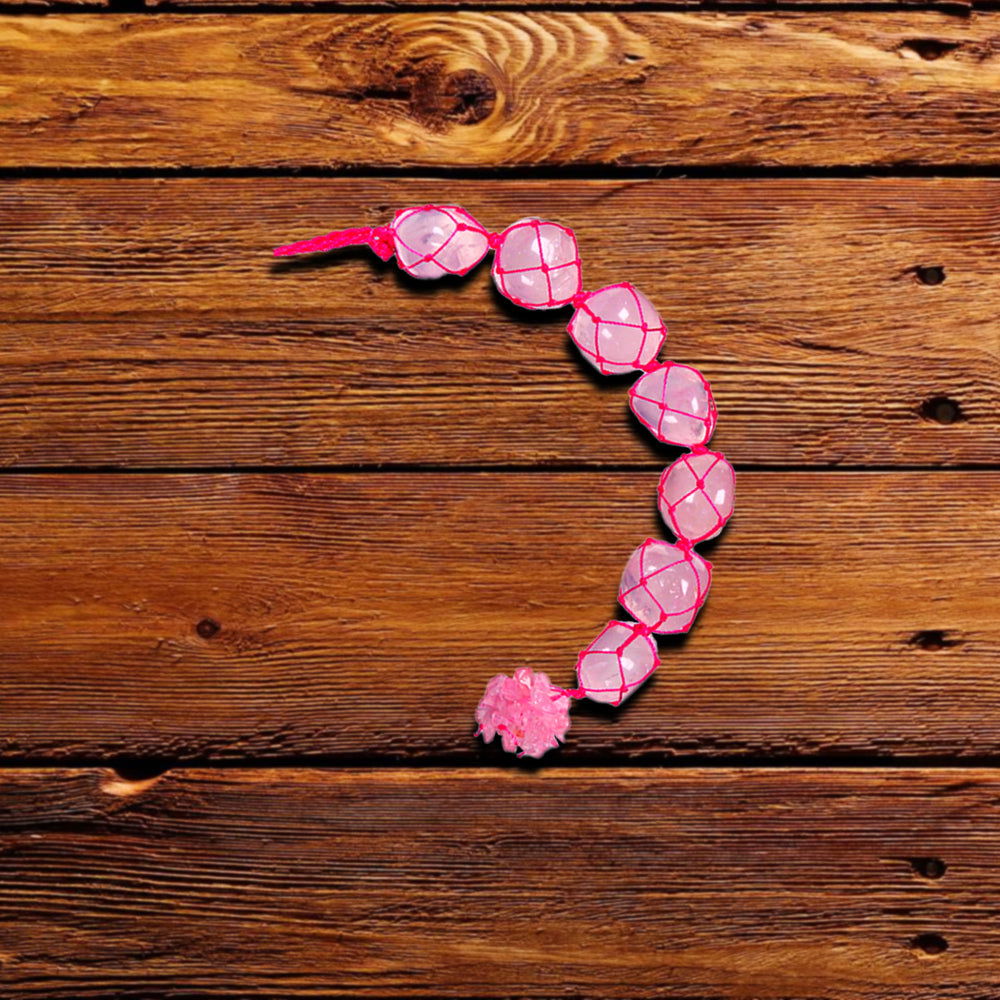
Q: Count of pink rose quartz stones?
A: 7